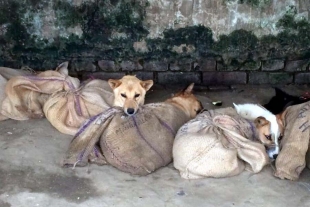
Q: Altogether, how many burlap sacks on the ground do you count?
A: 5